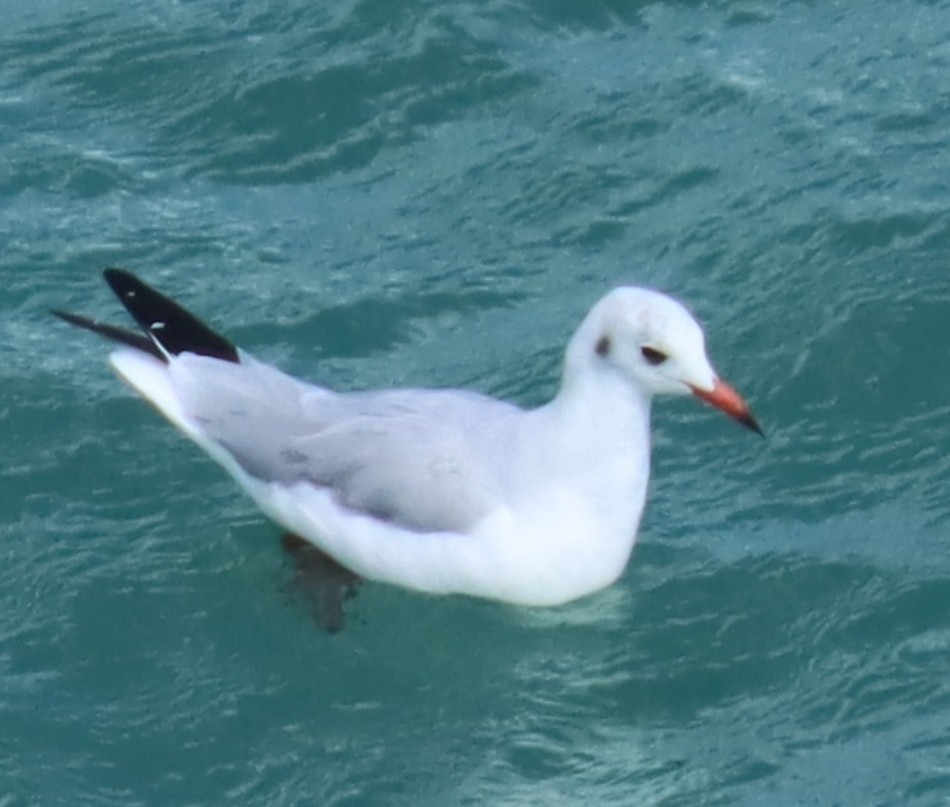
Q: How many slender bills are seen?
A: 1